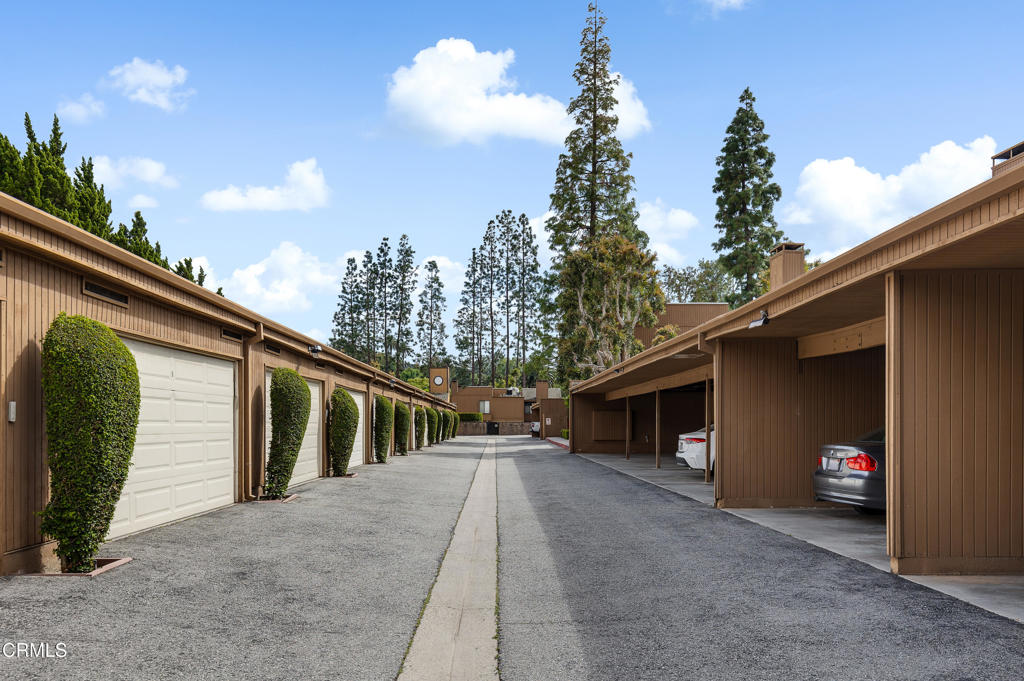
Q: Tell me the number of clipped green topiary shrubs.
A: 11